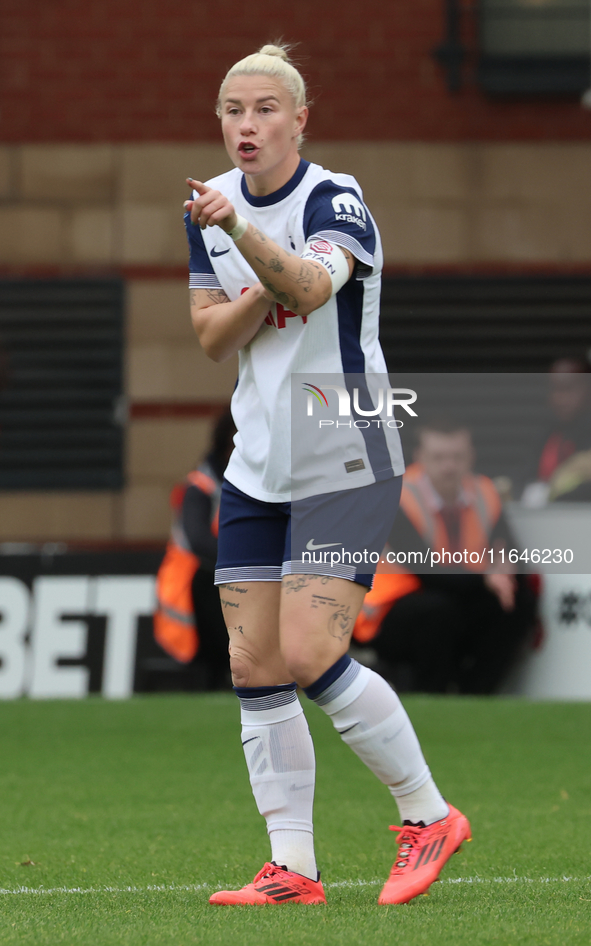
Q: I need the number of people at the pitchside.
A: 3